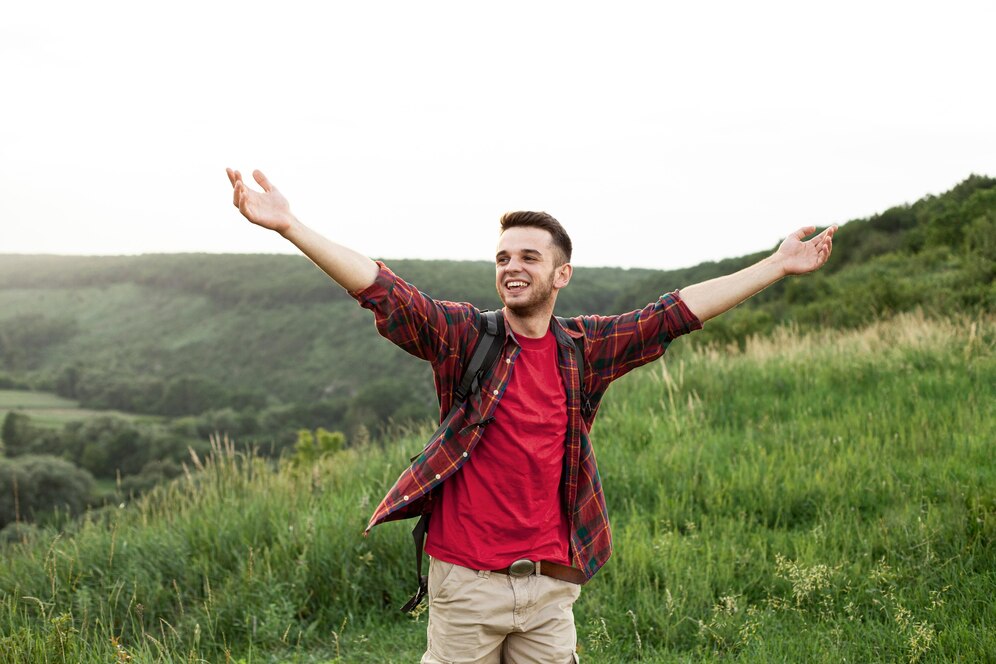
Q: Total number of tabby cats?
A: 0